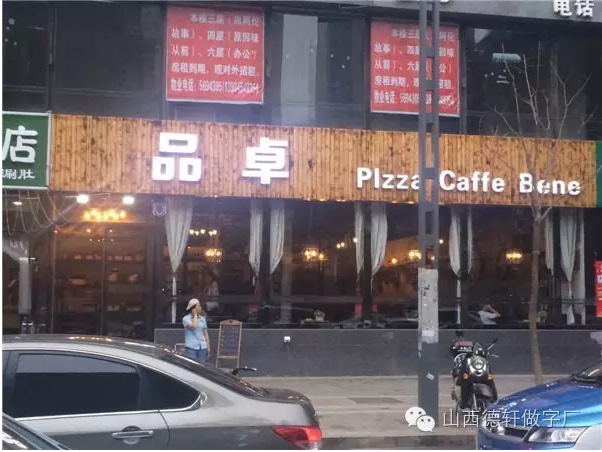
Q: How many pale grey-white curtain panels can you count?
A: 9